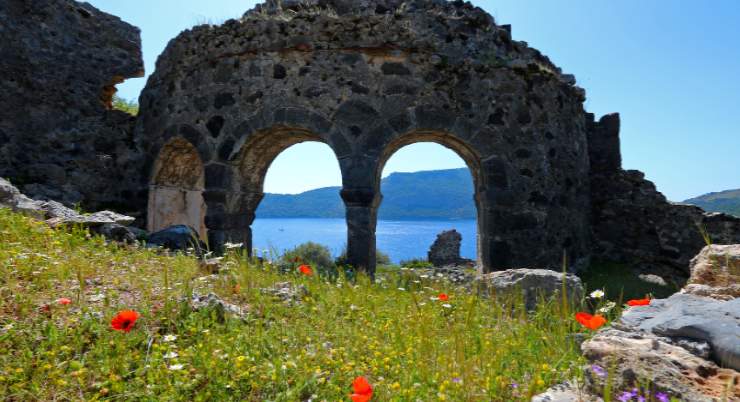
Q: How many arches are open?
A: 2